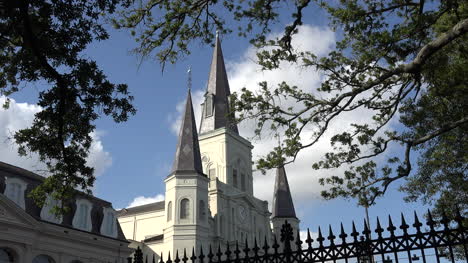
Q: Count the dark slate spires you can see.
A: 3